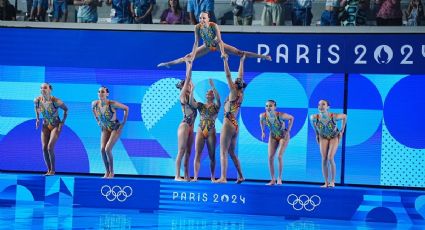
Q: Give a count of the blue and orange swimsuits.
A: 8